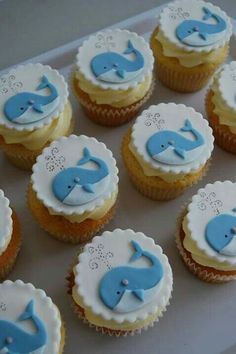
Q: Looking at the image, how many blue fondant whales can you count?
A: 8